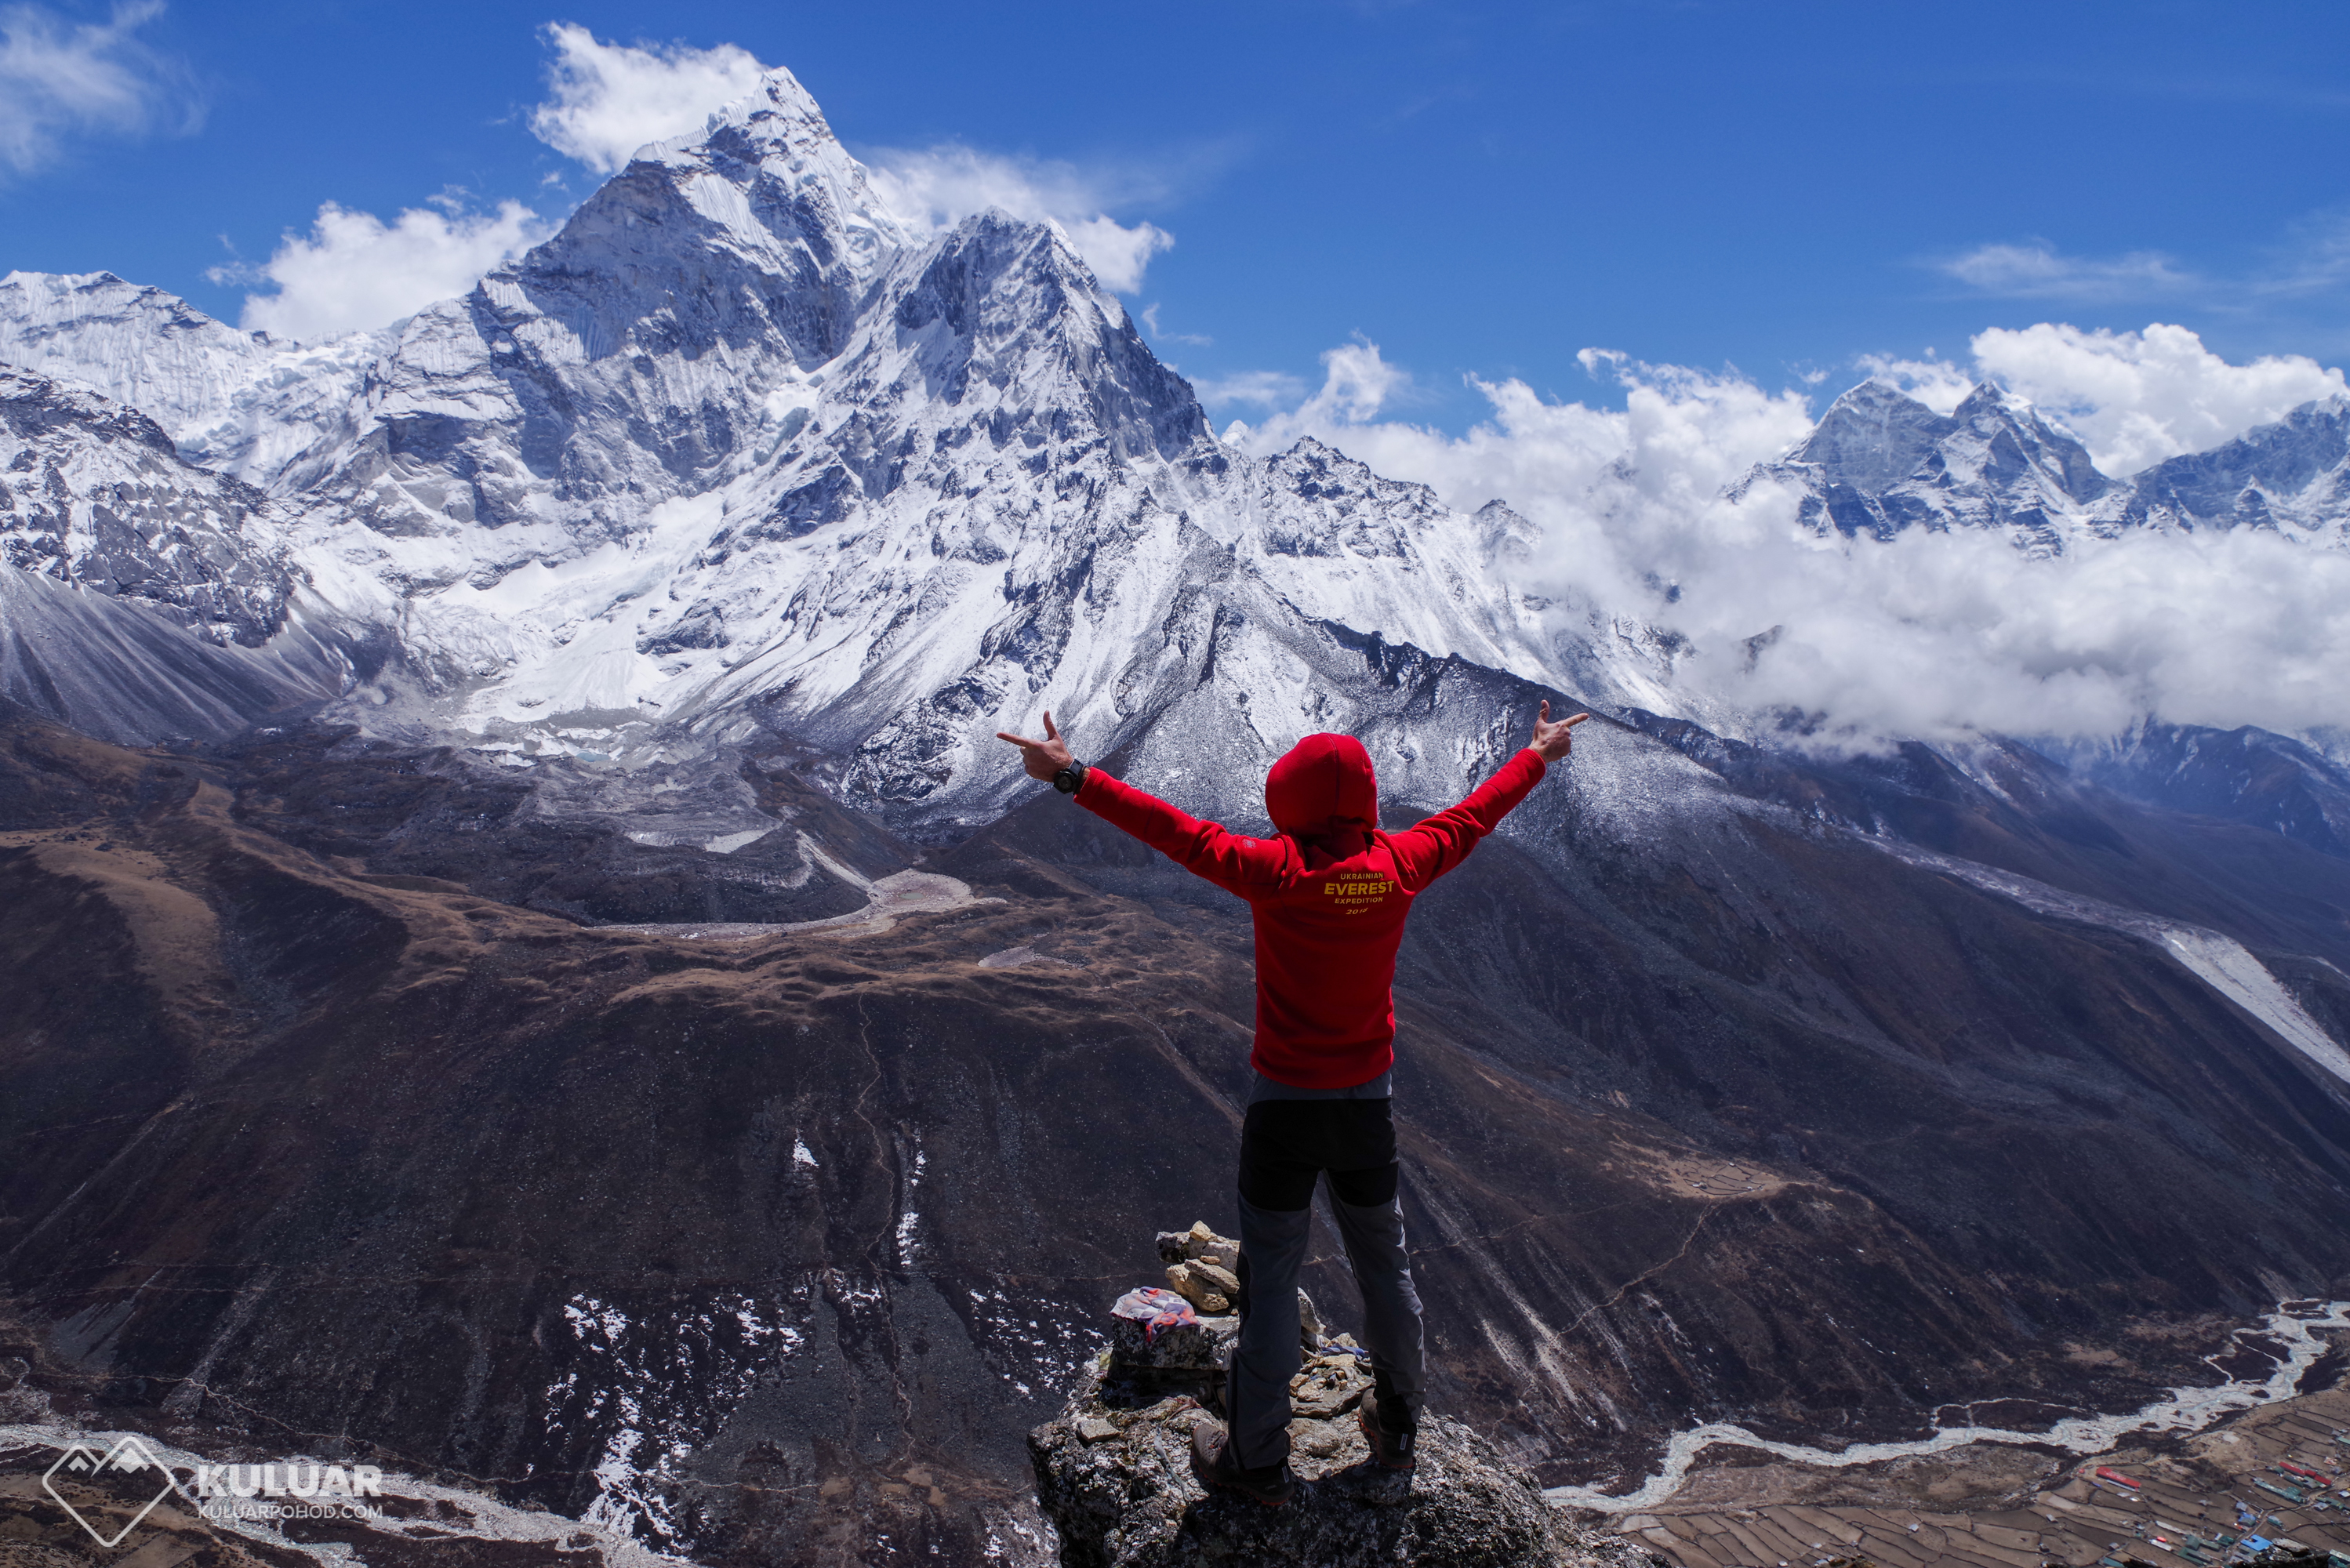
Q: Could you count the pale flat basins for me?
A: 2